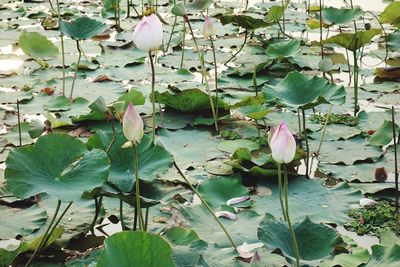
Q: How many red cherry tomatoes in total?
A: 0